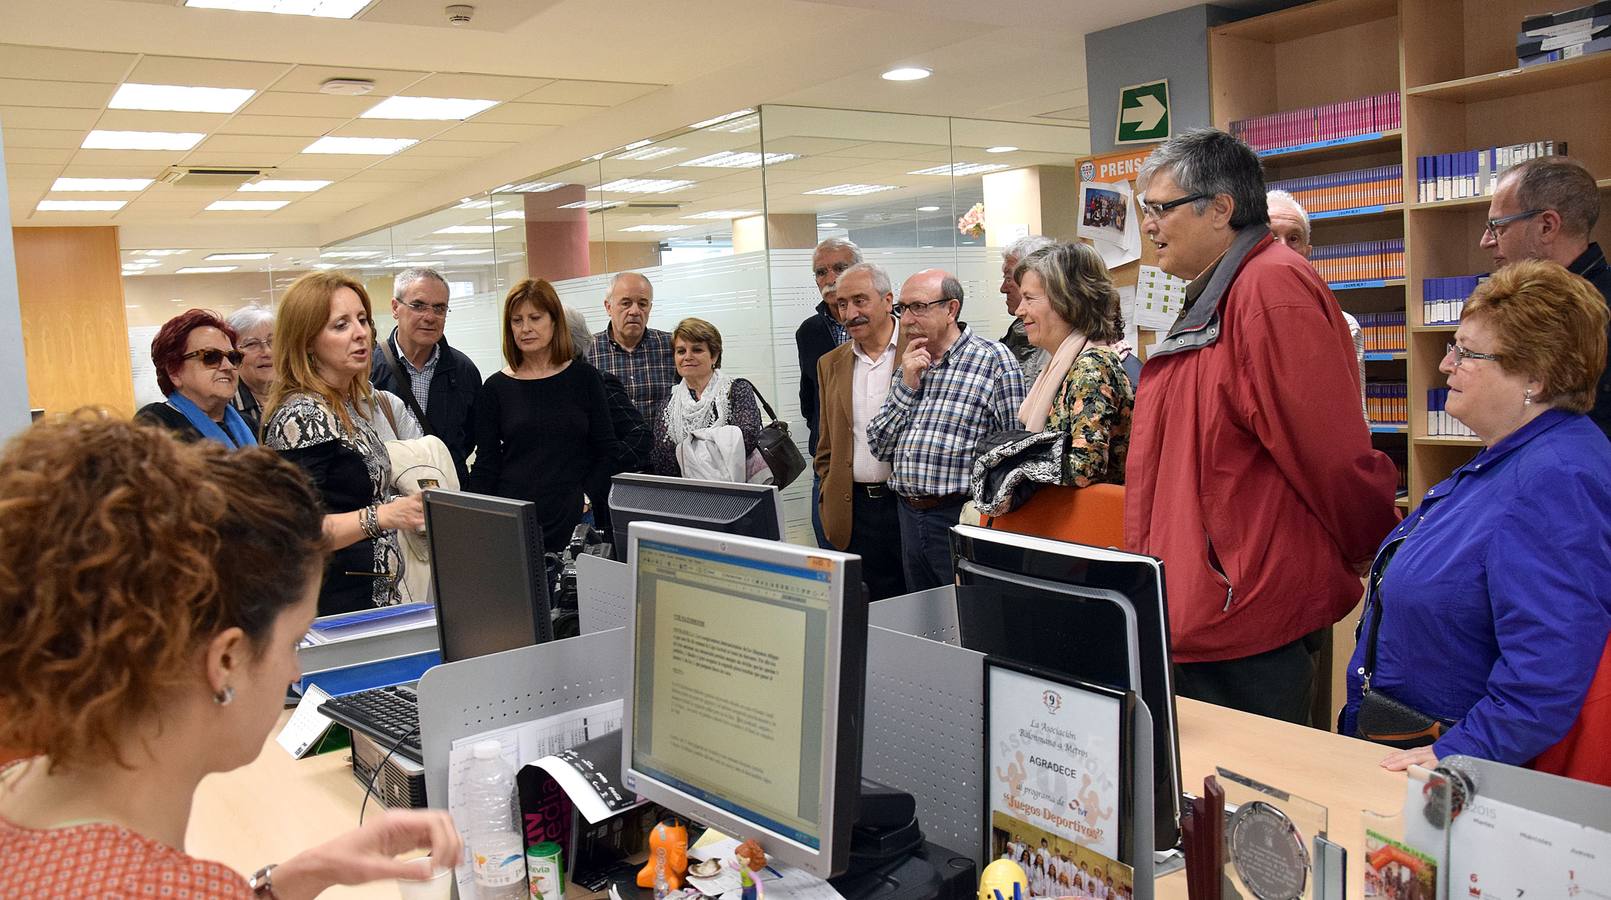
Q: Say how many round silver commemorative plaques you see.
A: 1